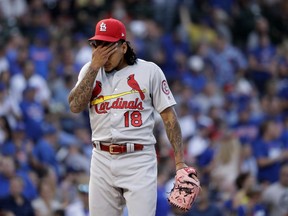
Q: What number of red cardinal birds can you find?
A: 2